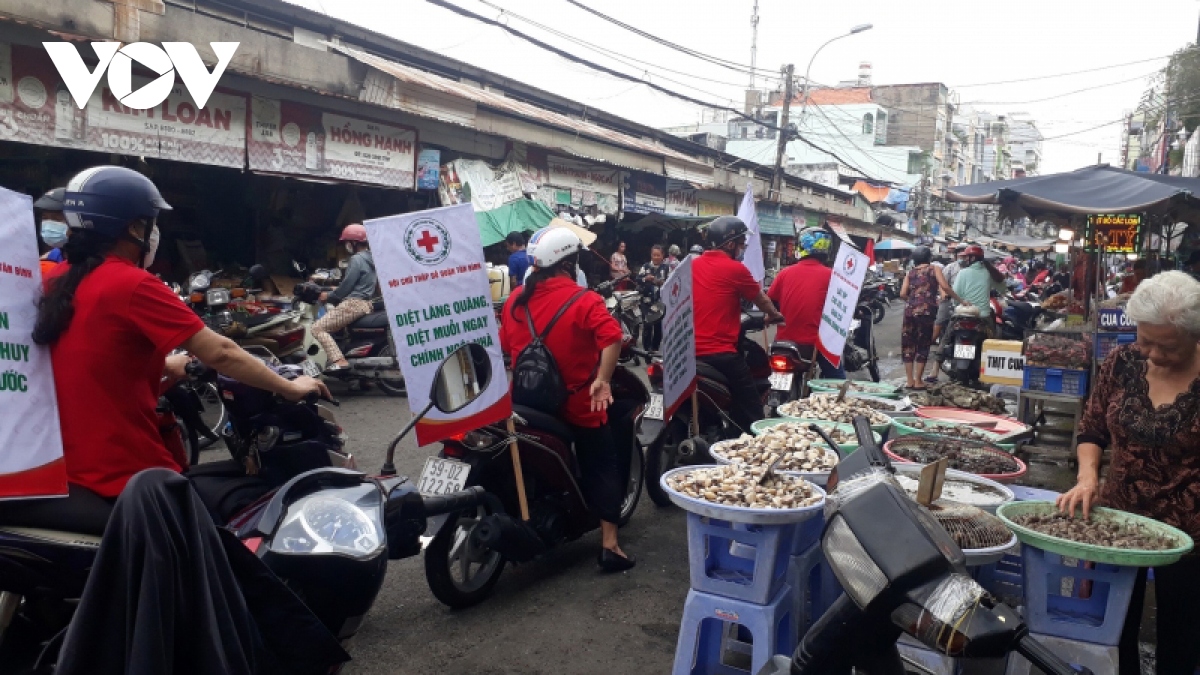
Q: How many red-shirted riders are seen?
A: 4